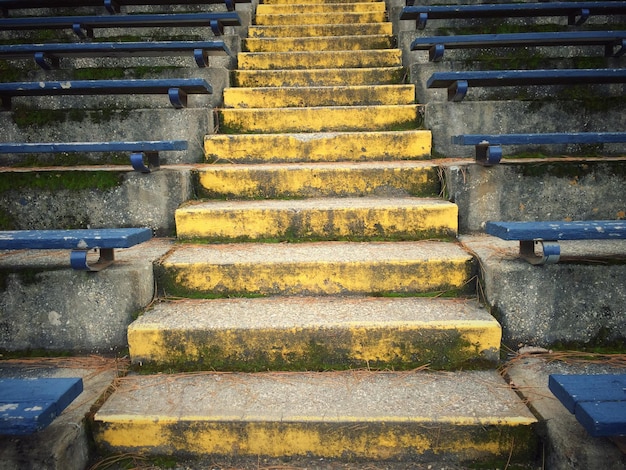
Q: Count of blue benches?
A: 13